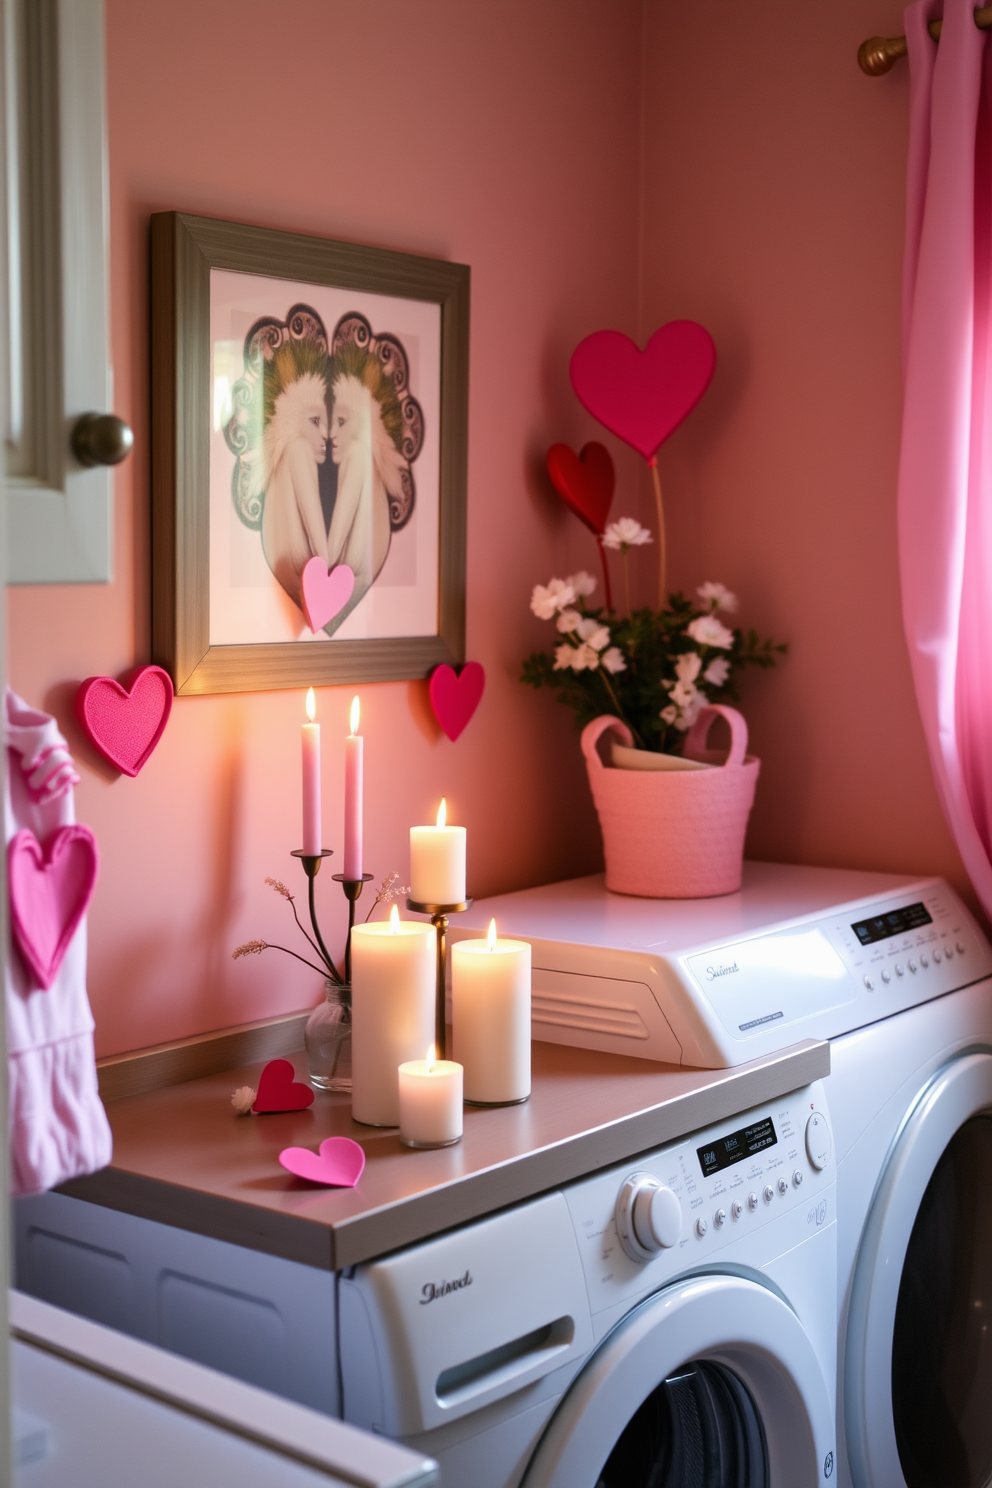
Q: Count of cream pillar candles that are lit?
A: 4